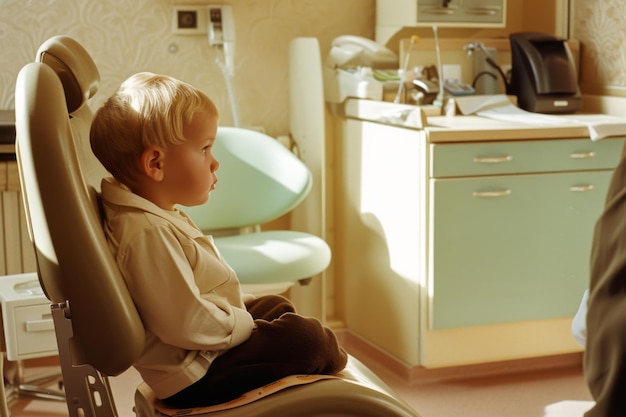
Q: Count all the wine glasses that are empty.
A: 0